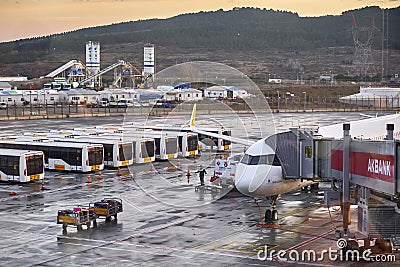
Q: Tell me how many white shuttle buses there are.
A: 7